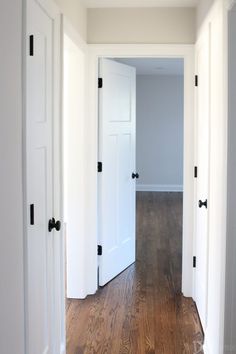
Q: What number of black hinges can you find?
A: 8